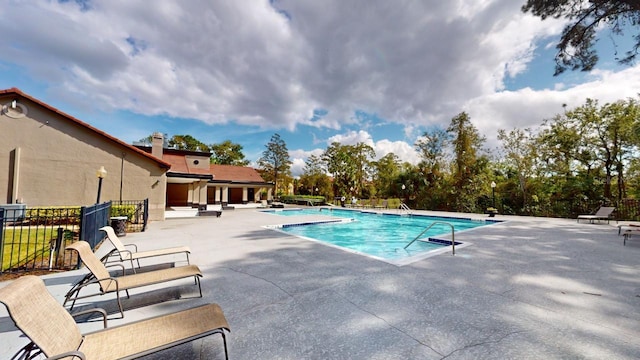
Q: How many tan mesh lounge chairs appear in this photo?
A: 3